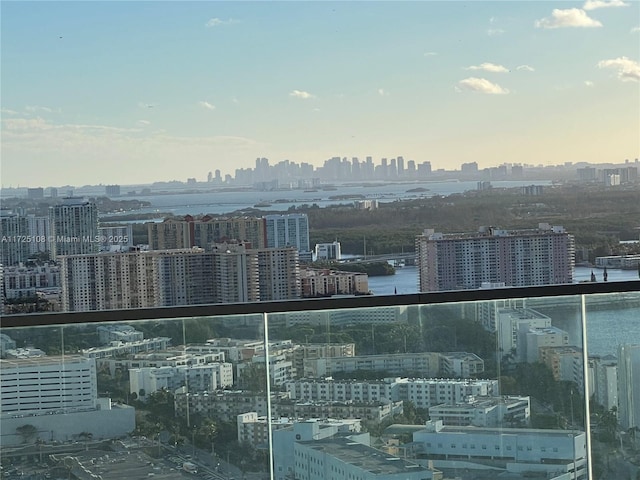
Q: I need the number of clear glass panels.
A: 3